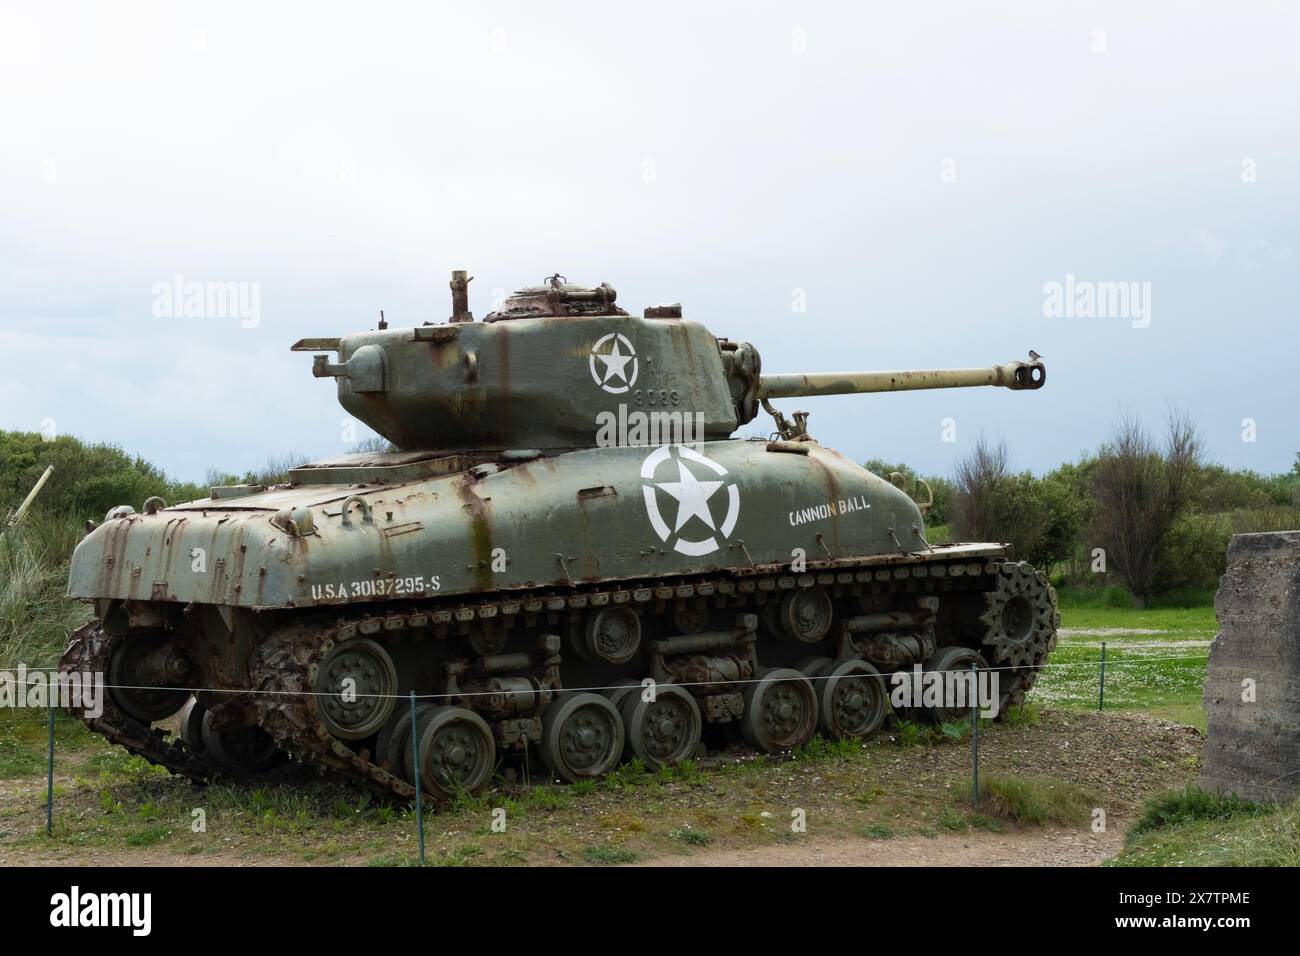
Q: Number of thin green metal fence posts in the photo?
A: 4